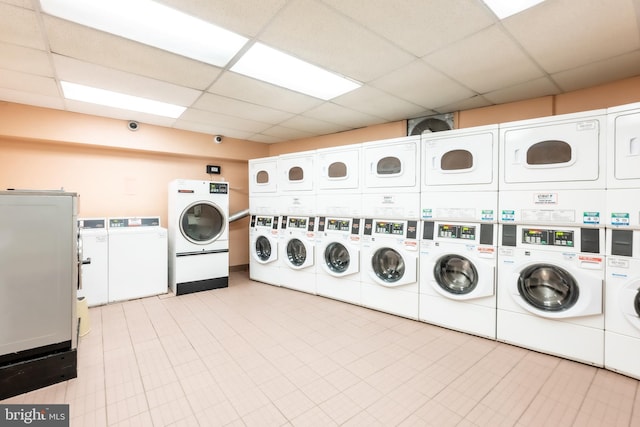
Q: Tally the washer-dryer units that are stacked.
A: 7